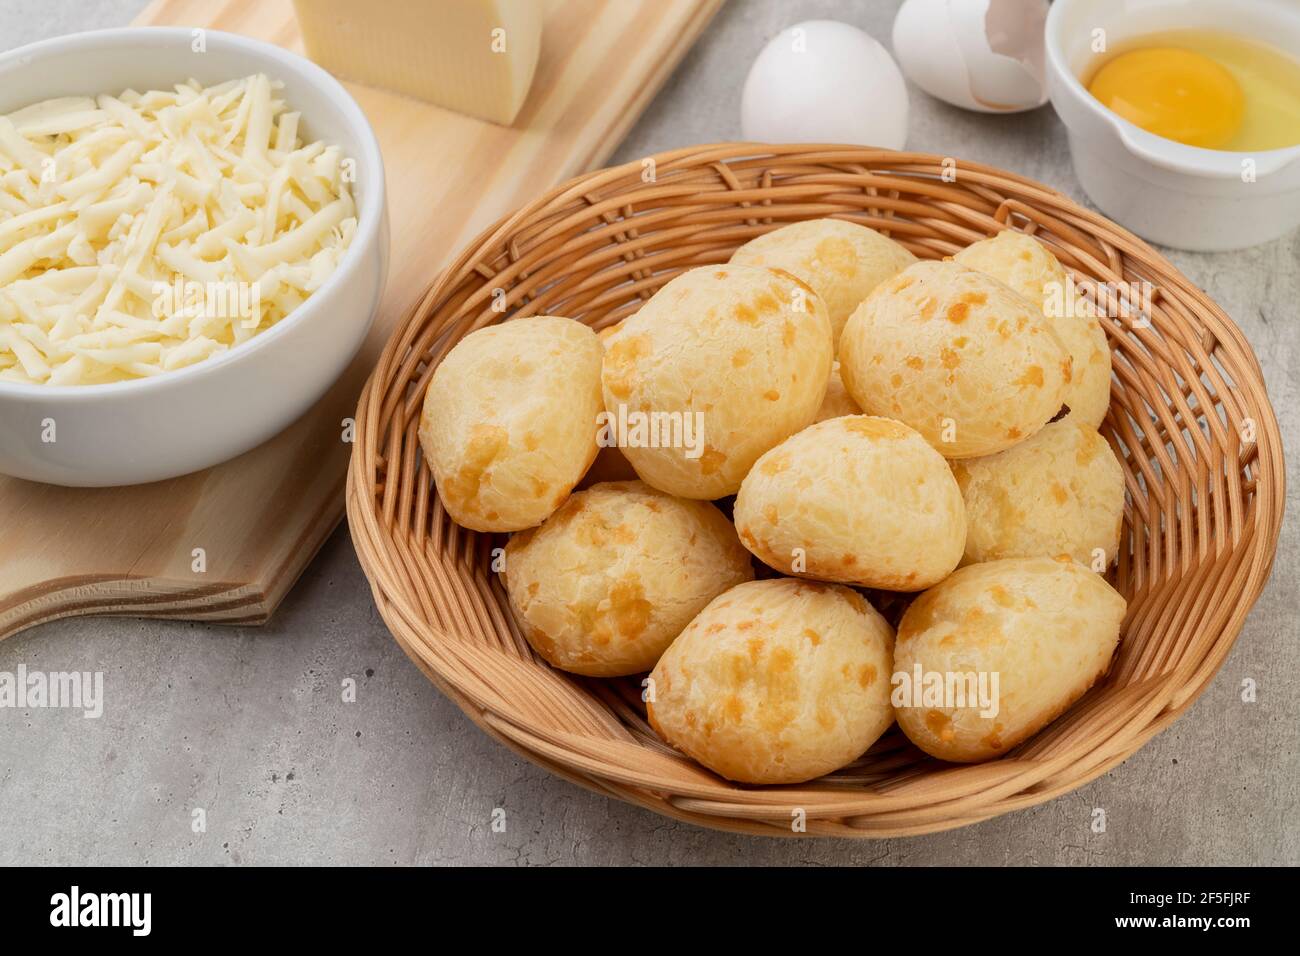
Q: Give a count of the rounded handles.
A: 1